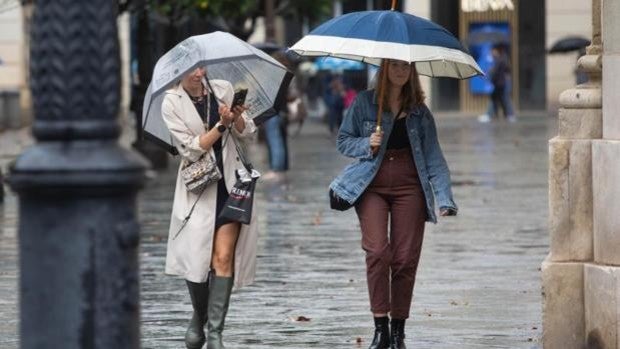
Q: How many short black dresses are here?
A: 1